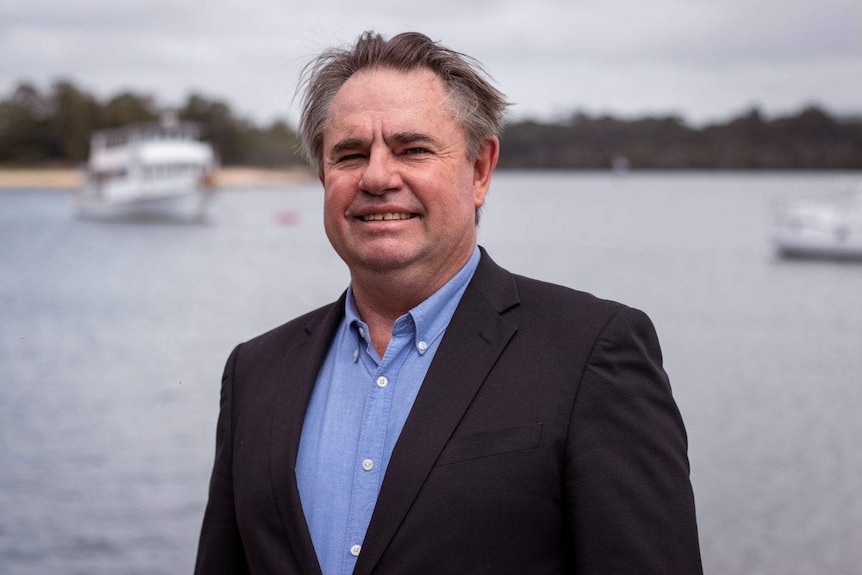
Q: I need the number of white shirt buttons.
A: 6